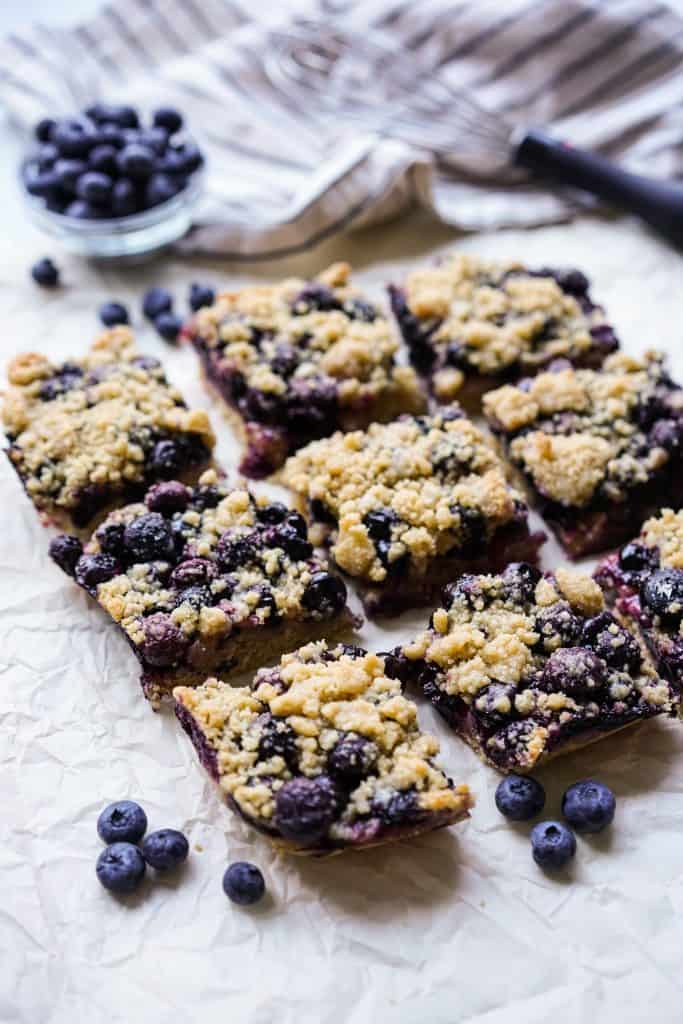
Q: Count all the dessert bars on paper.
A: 9